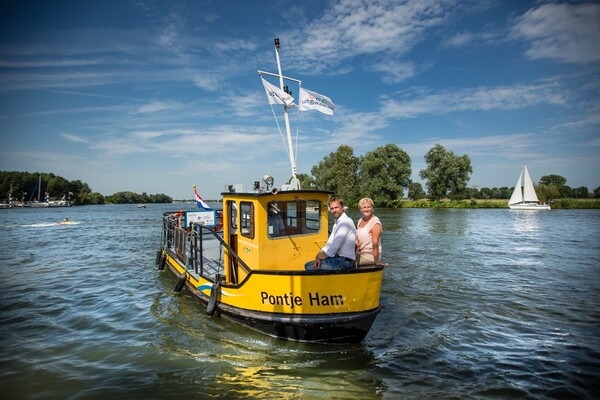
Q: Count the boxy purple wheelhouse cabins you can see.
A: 0